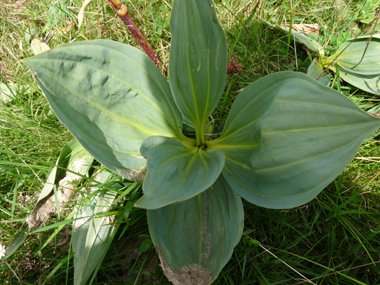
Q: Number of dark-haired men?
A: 0